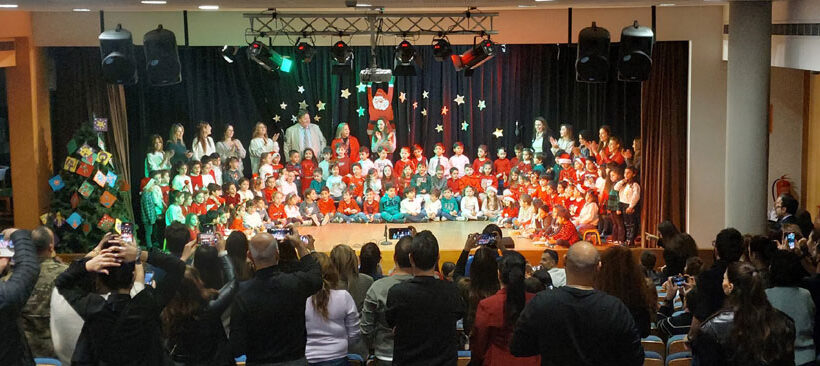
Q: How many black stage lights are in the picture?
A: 6